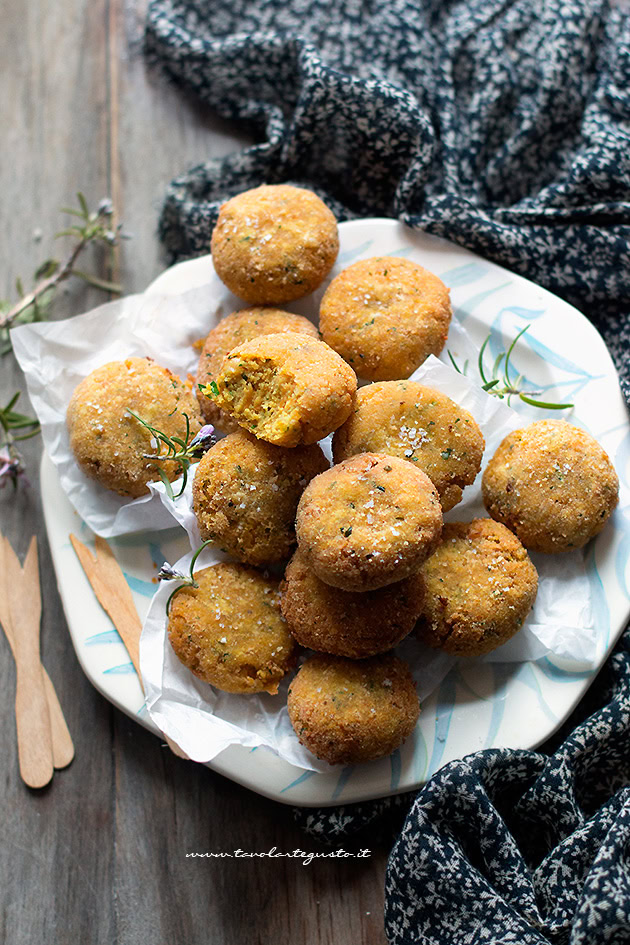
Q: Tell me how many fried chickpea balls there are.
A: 13